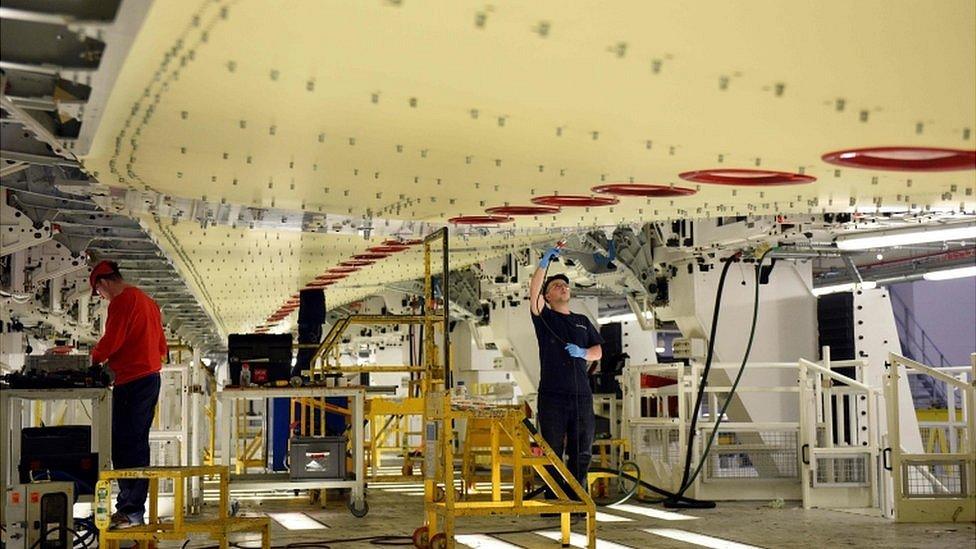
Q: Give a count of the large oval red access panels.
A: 6